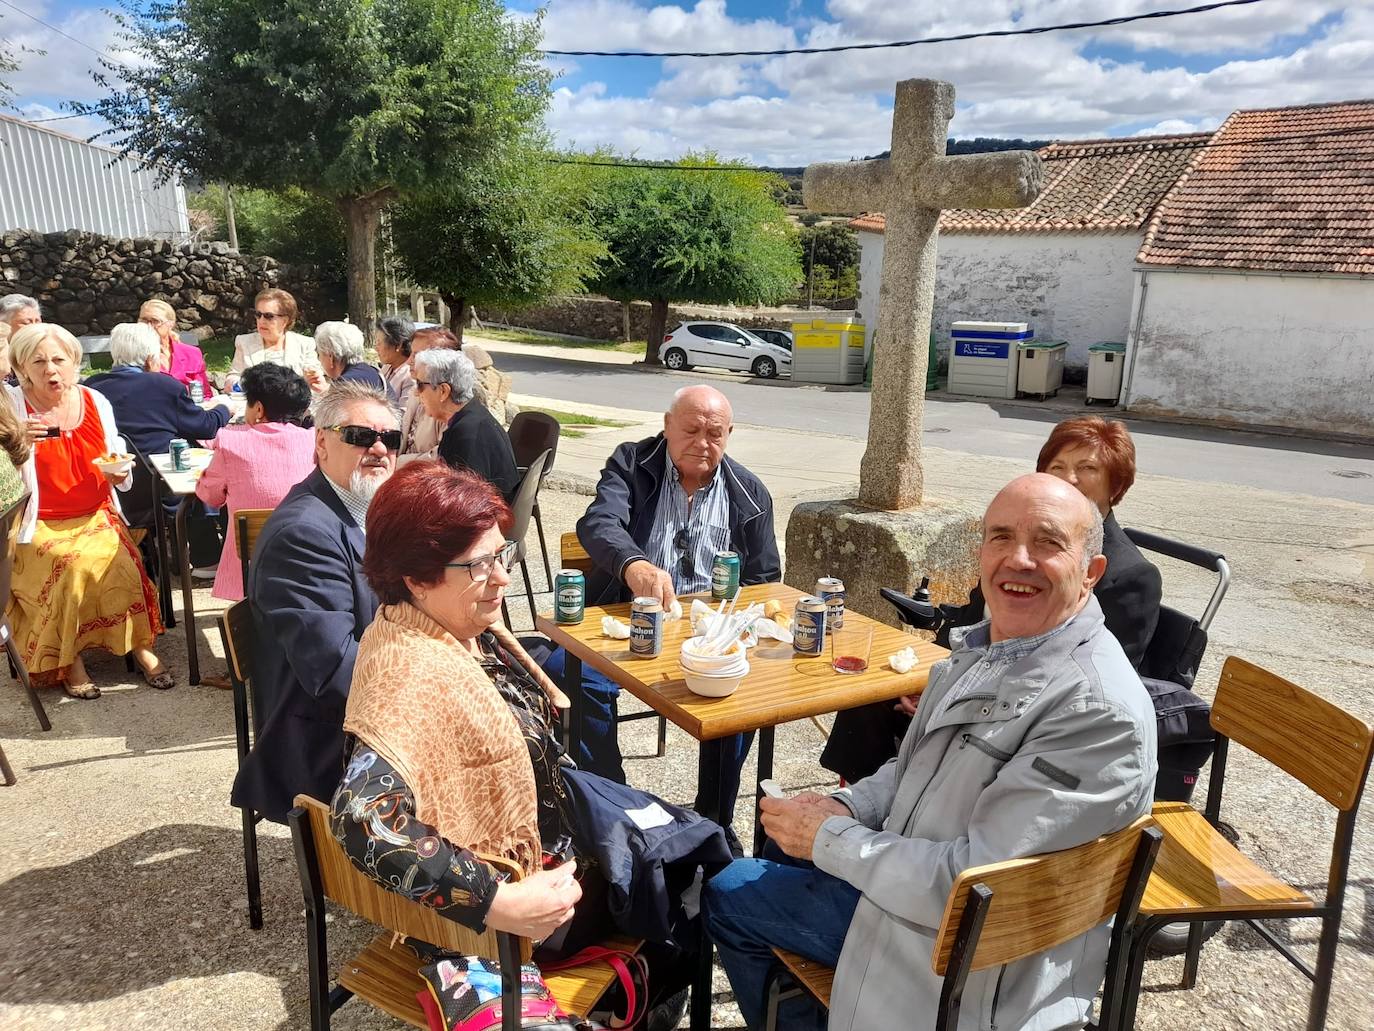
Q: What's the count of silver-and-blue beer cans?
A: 3